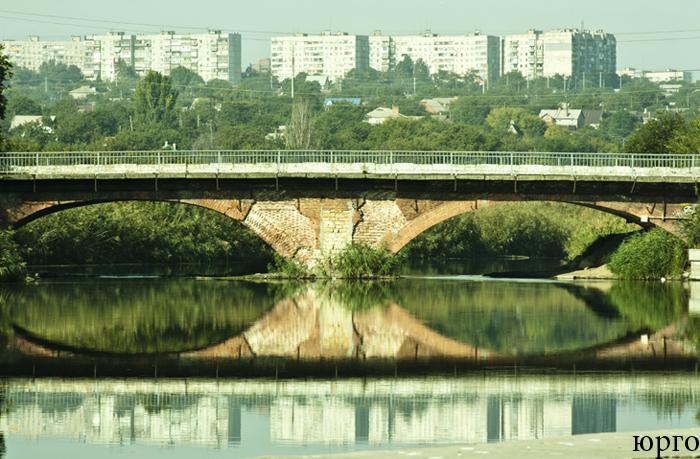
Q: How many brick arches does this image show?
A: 2